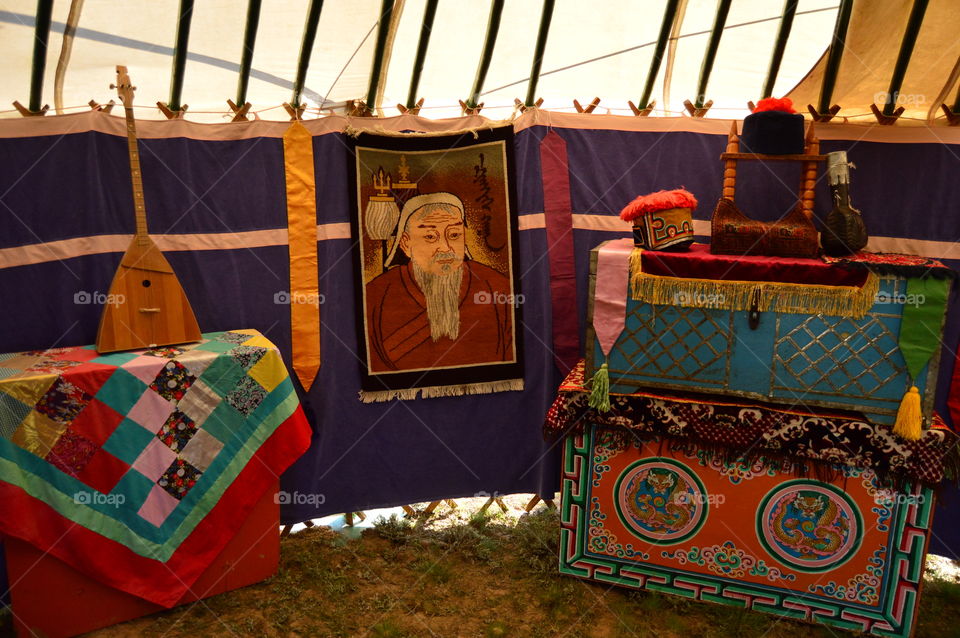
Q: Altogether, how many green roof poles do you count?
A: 14